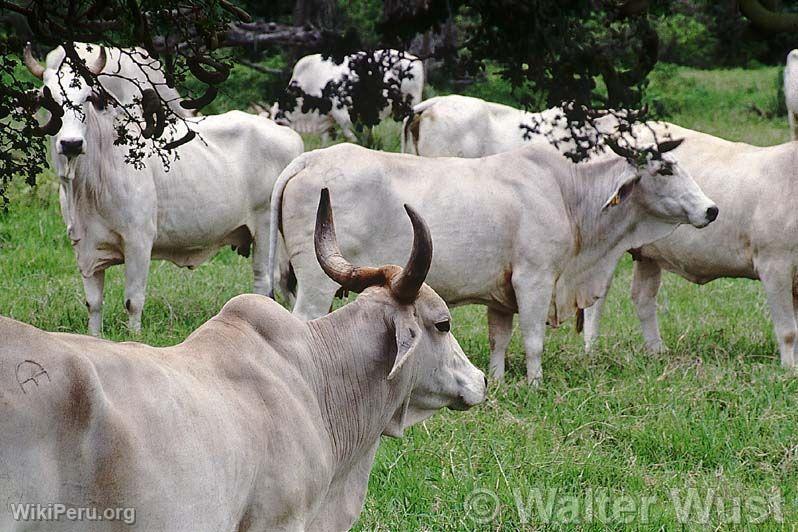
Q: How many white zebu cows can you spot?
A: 7